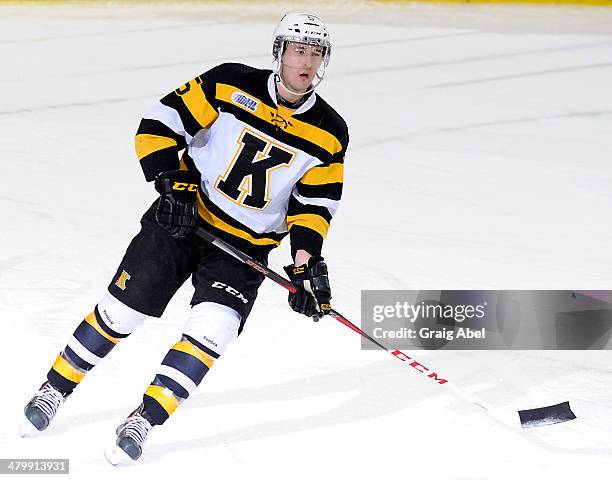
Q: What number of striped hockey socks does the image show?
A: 2